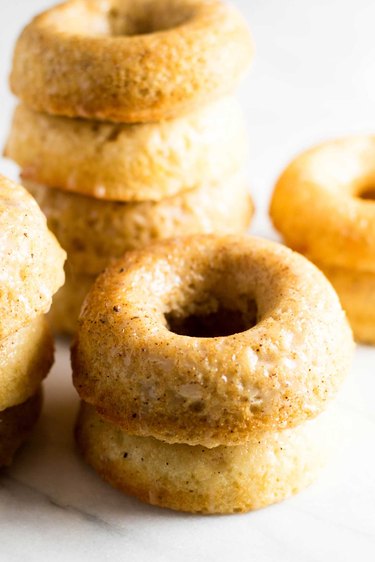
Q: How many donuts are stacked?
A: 11